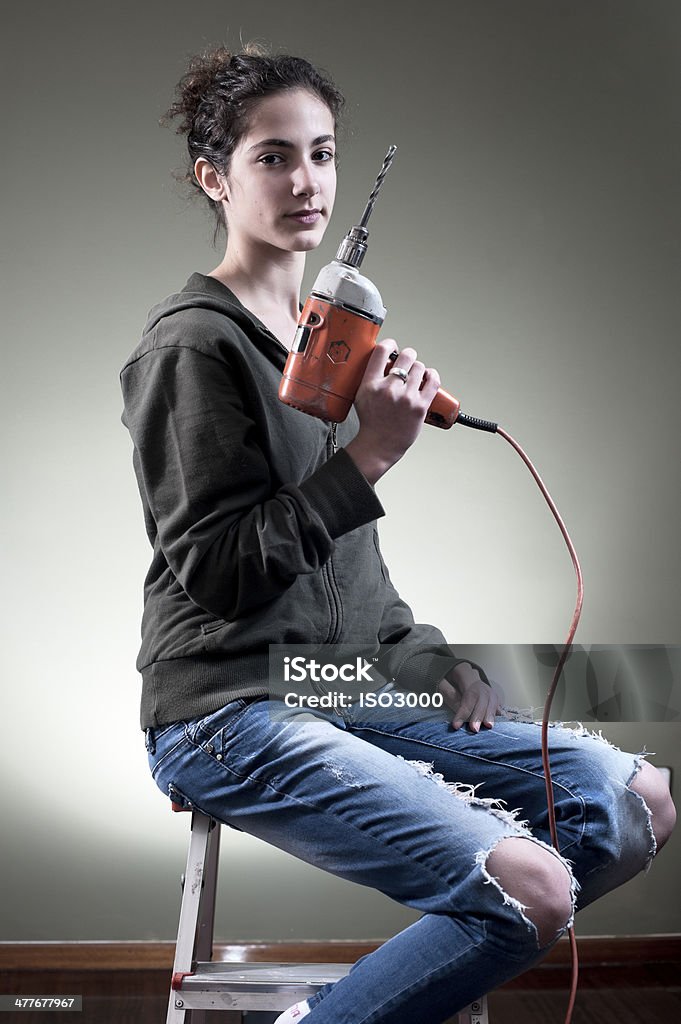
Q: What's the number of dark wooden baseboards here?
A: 1